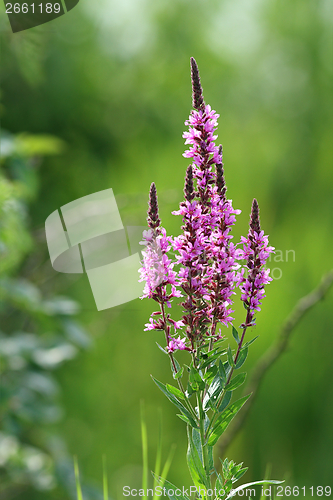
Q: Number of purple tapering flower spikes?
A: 5